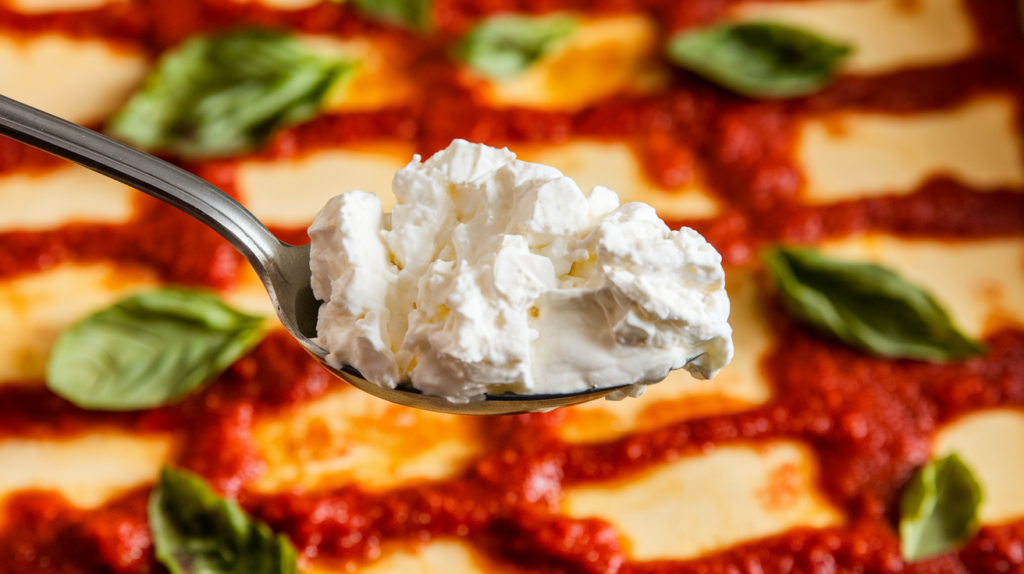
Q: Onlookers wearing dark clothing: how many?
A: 0